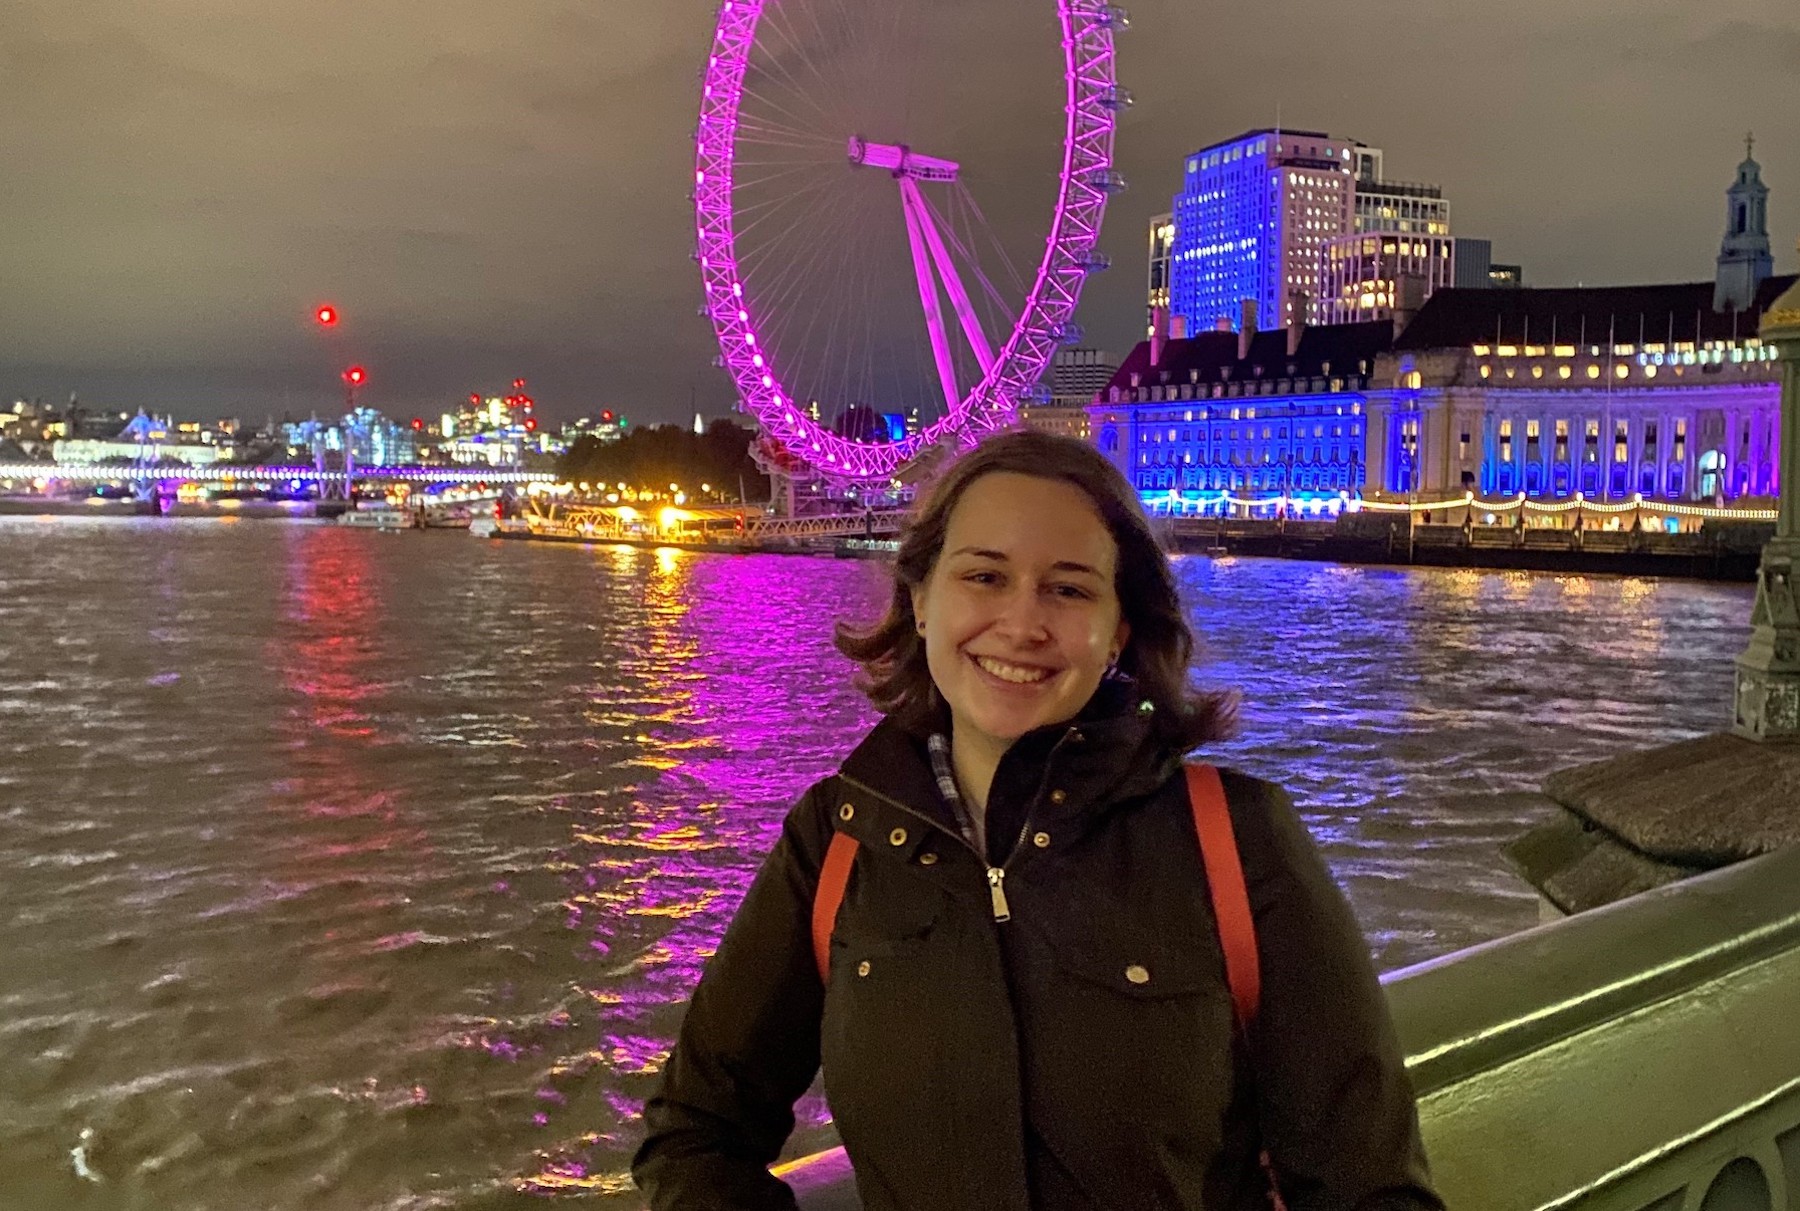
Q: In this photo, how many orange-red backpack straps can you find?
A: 2